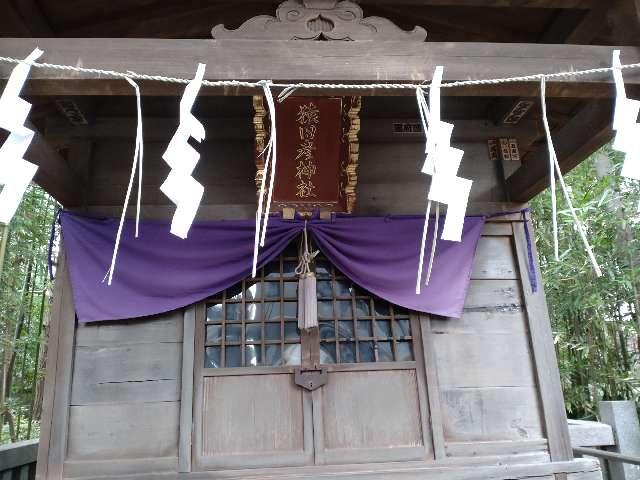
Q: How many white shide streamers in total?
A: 4